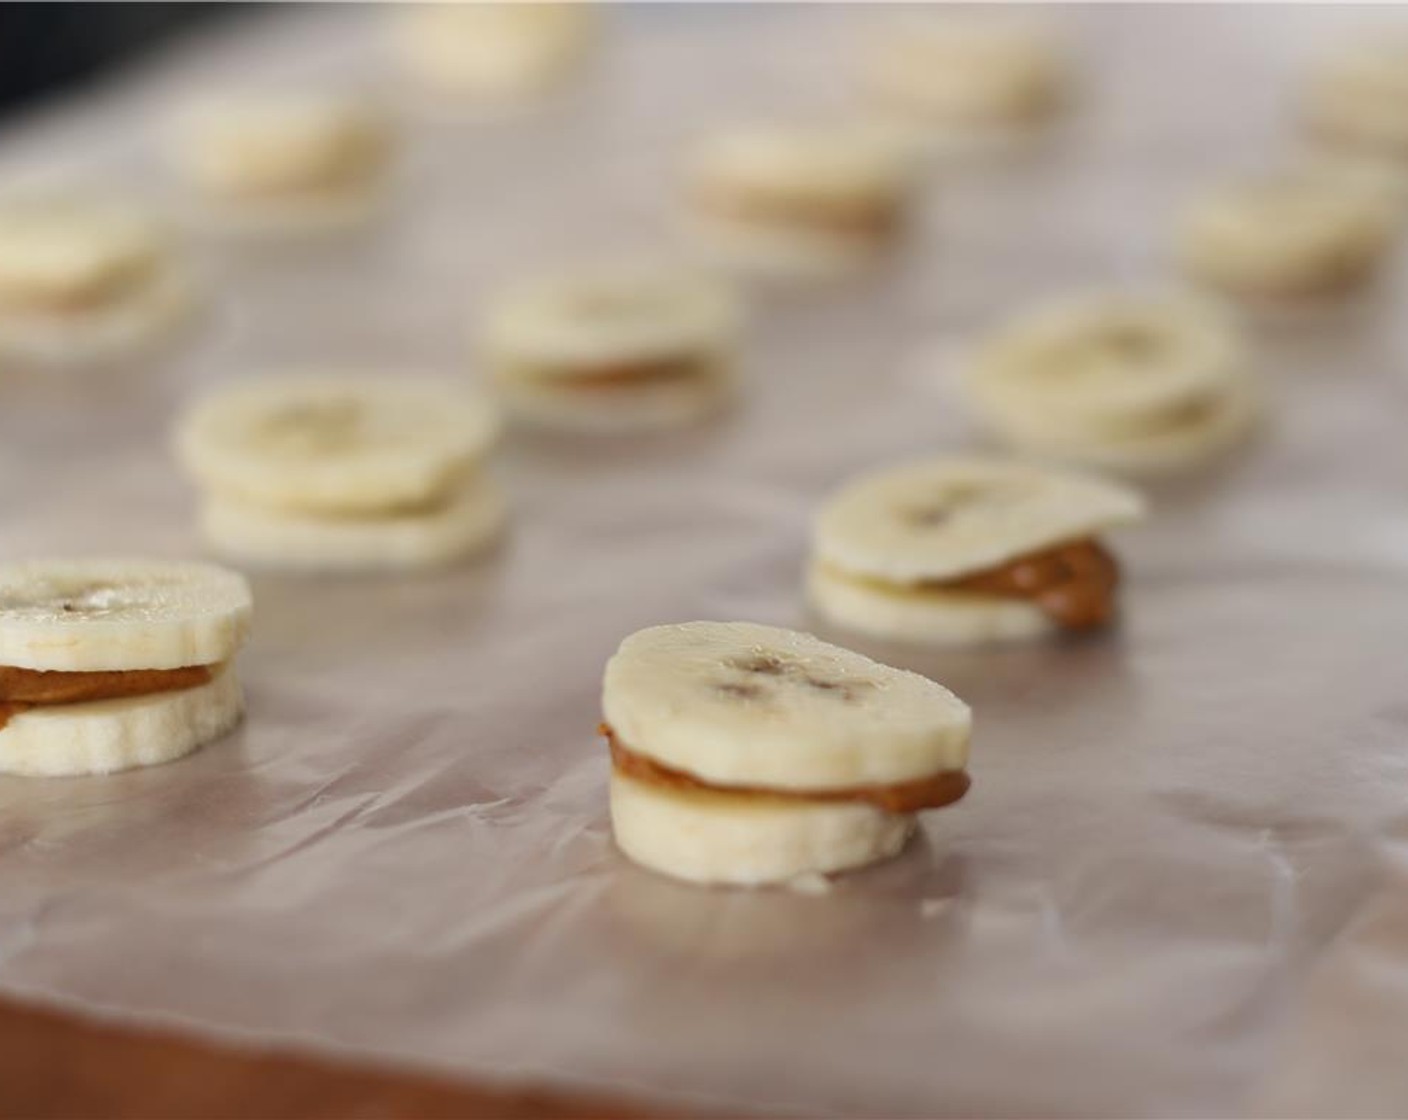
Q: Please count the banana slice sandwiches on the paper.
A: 13